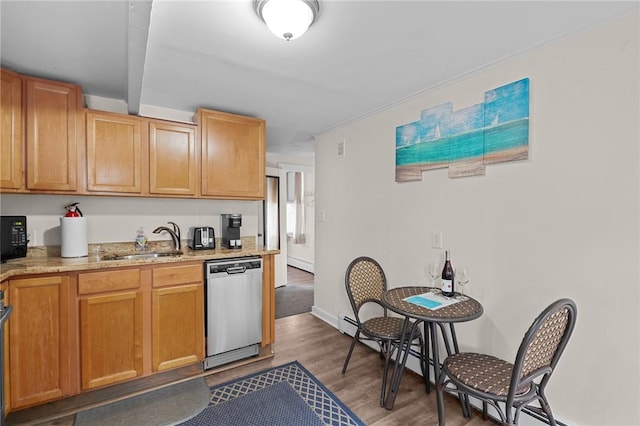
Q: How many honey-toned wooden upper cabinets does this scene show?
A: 5